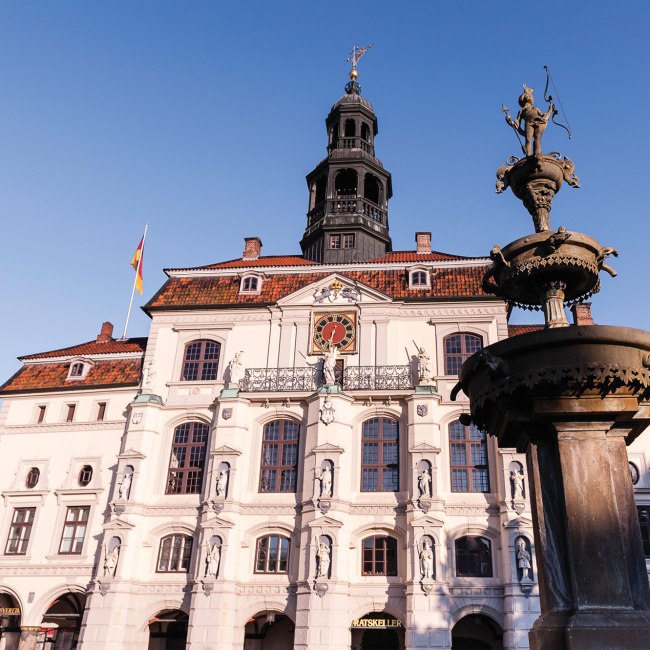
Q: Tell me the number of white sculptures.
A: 14